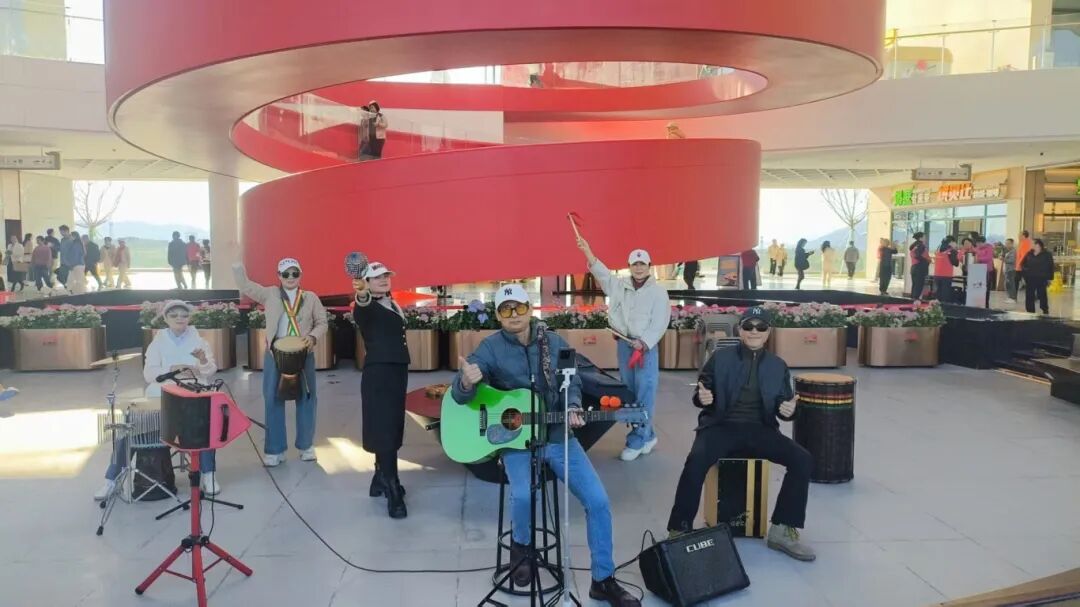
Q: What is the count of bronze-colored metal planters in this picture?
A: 9